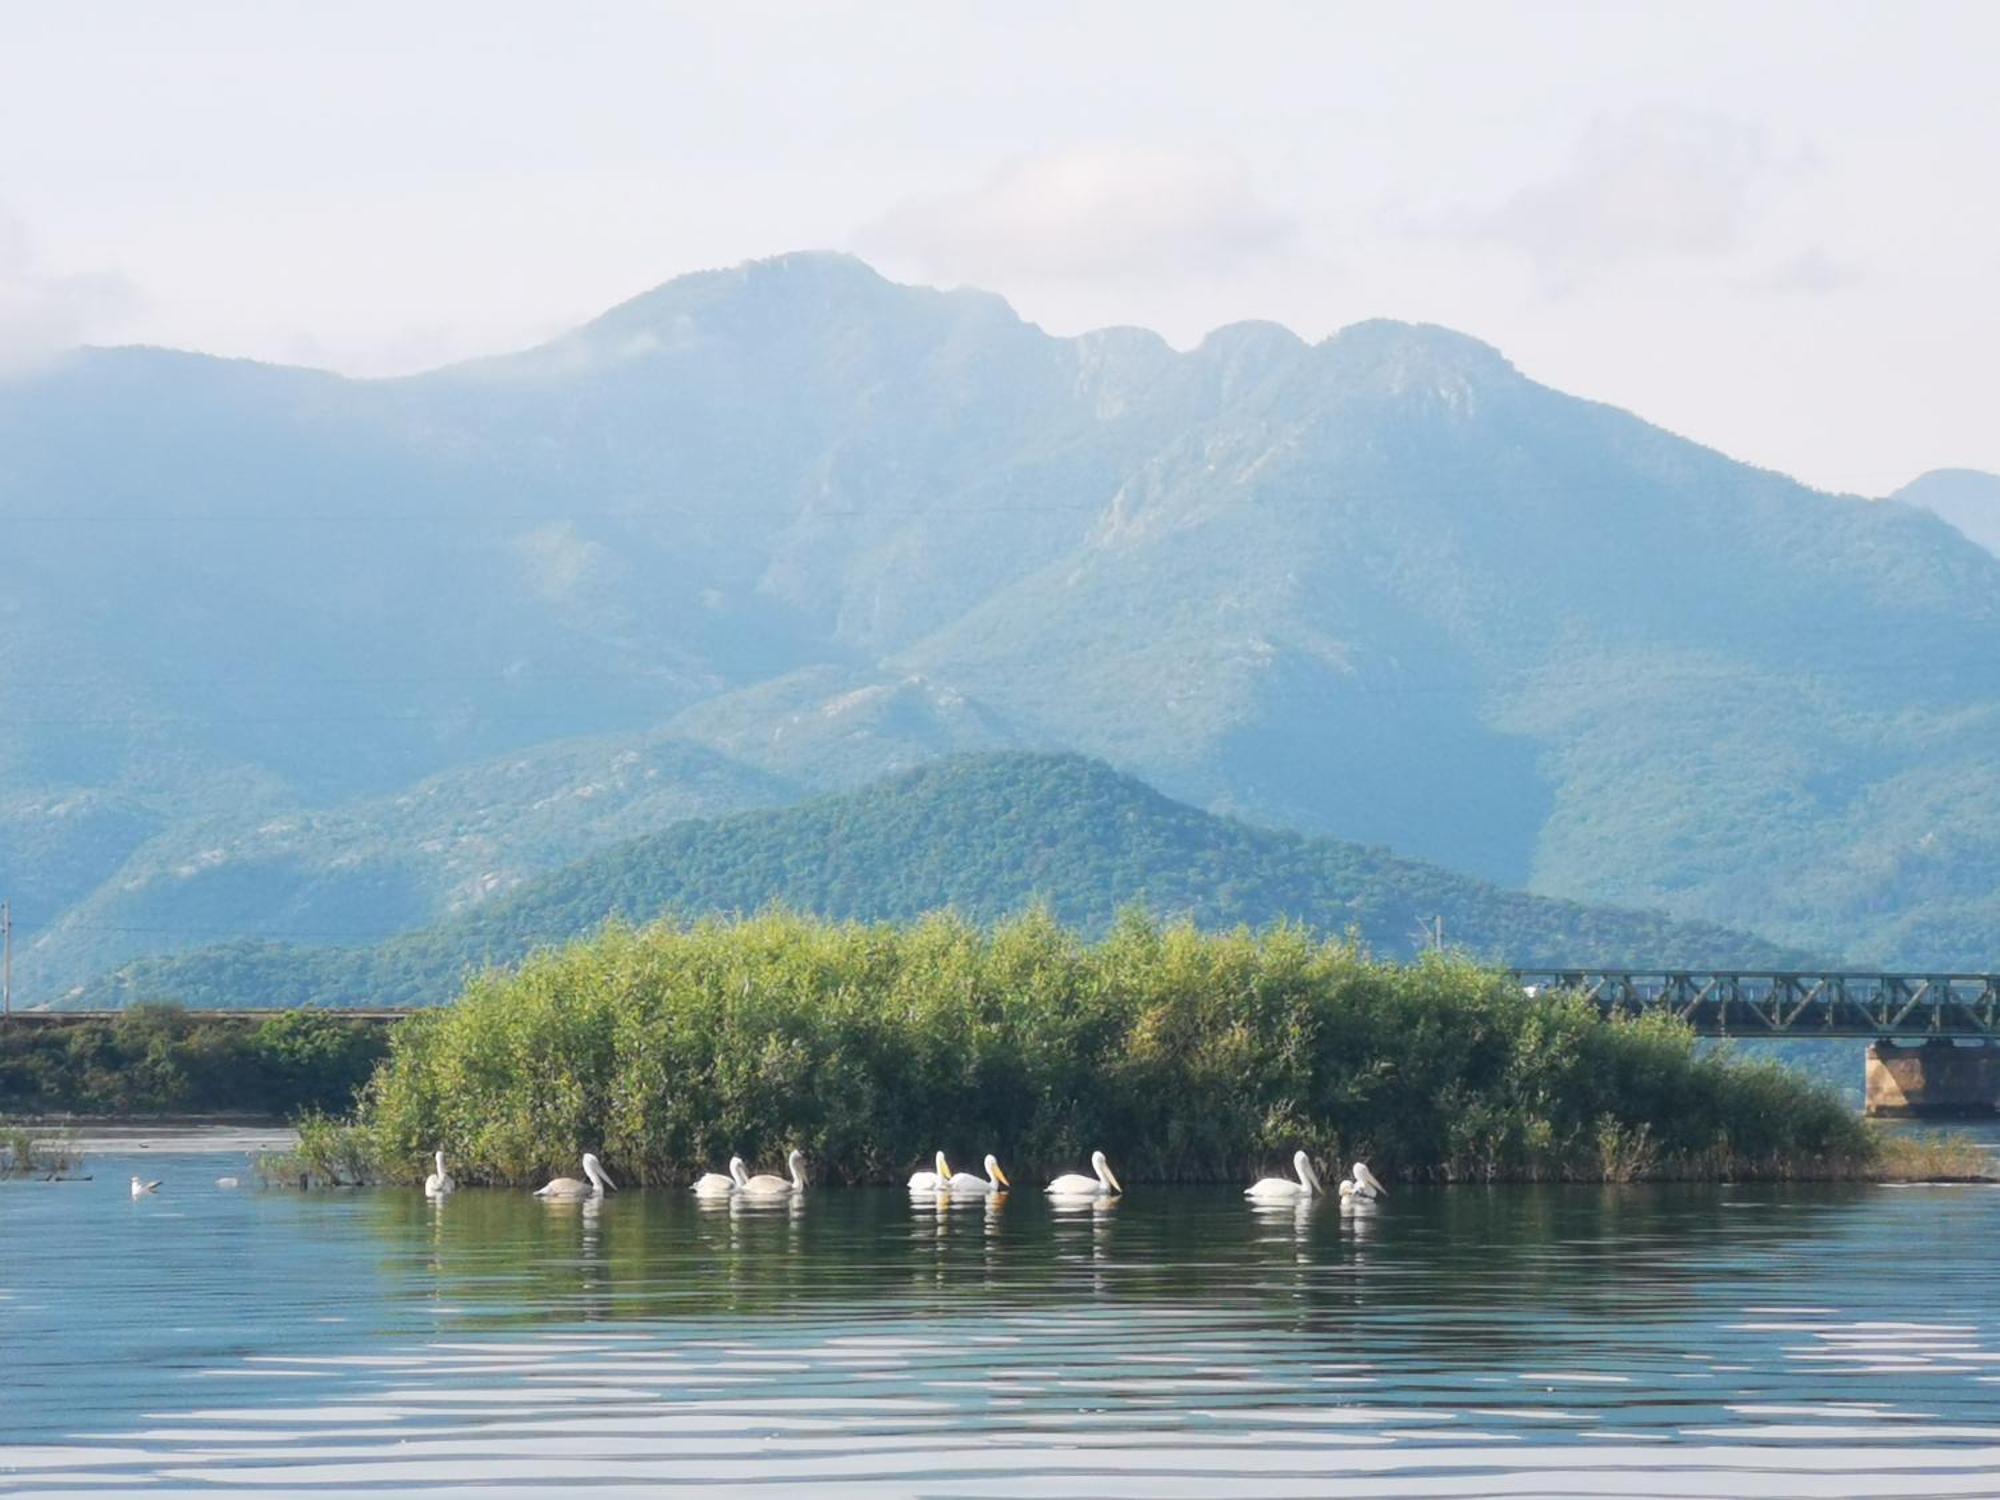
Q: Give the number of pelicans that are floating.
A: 9